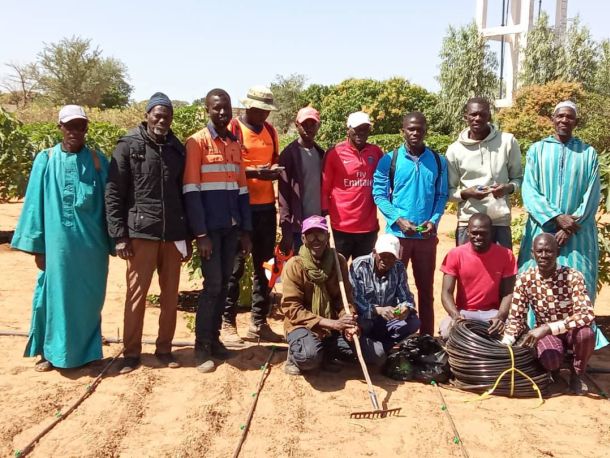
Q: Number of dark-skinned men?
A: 13